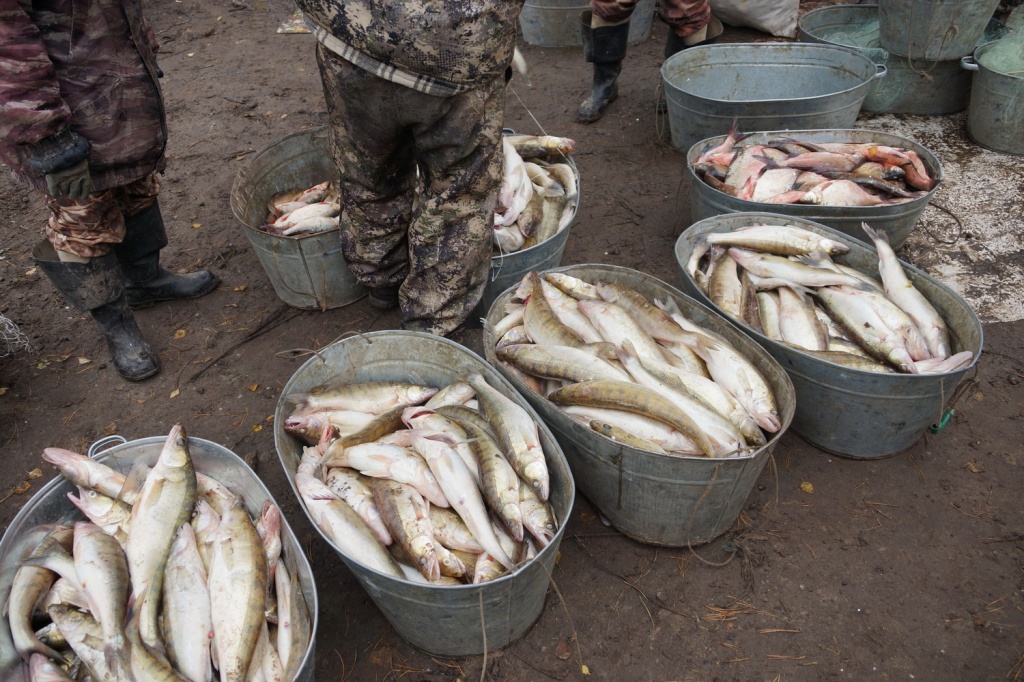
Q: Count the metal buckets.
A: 12